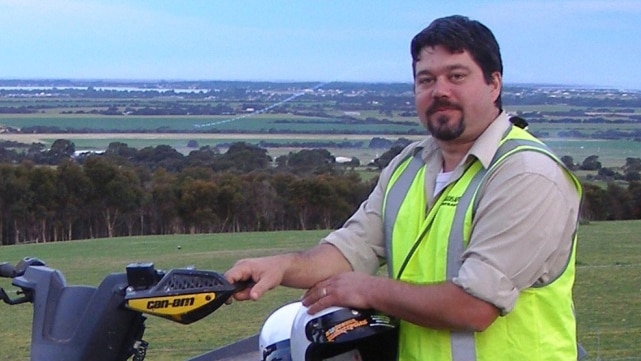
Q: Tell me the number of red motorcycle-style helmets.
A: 0